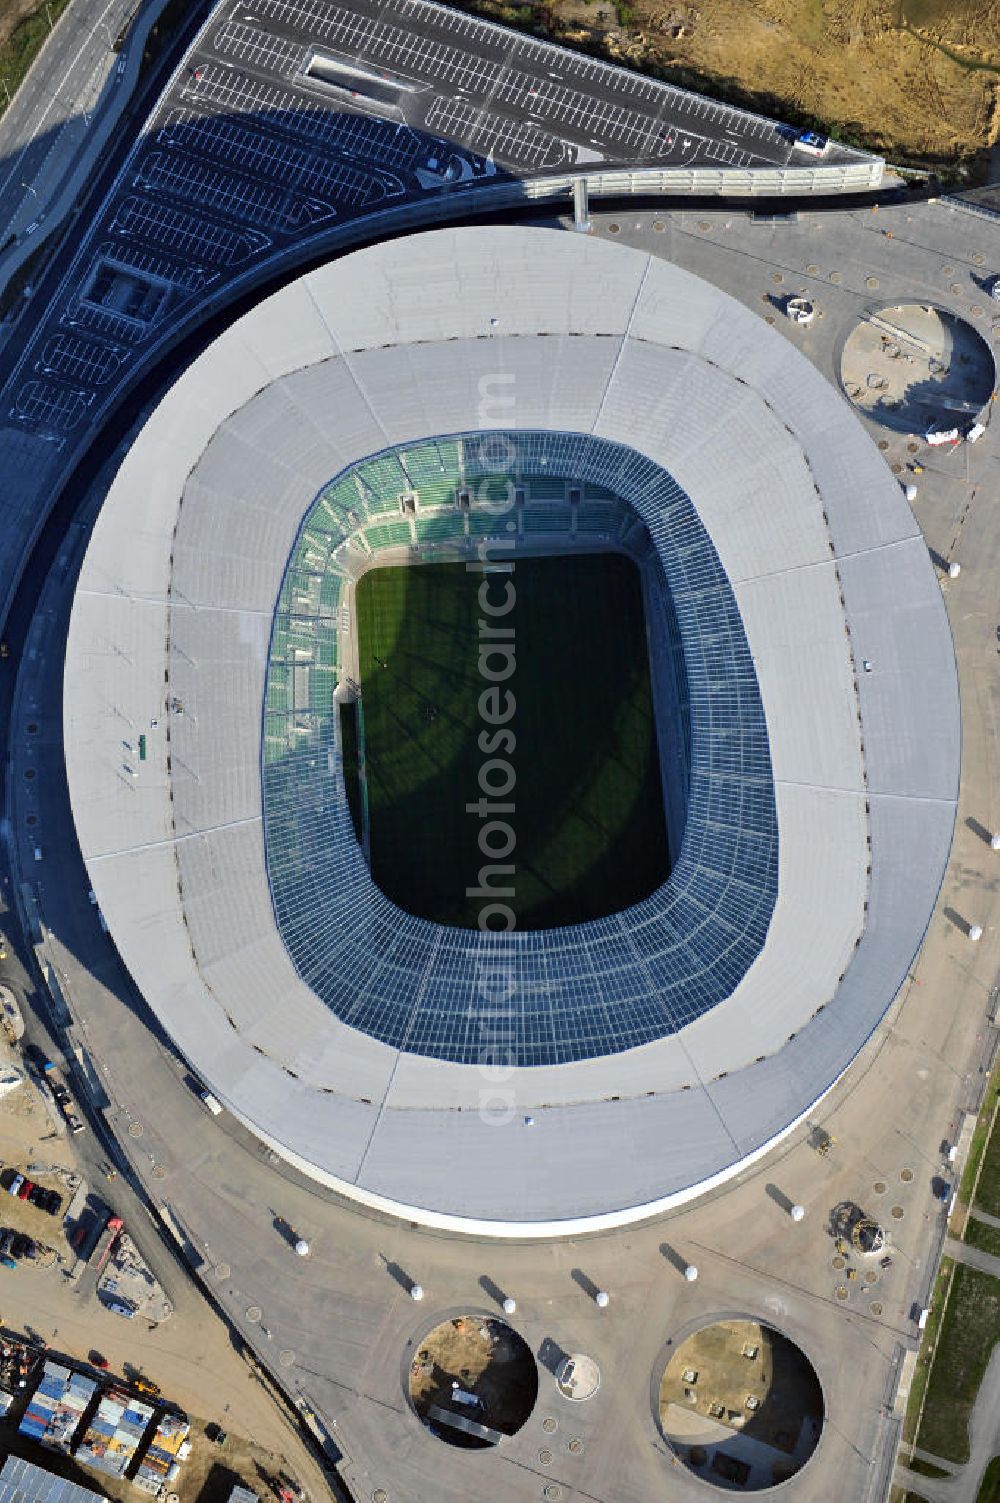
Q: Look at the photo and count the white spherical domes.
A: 10